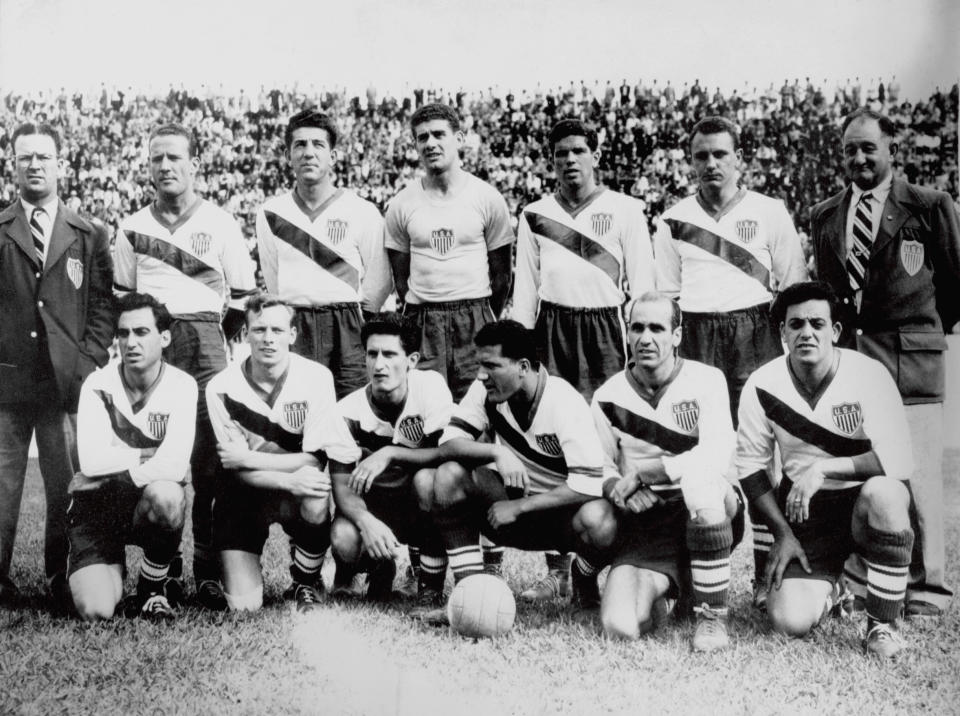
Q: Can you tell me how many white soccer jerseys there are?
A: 11